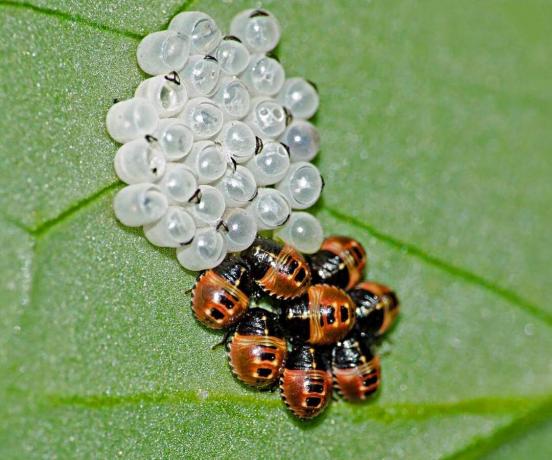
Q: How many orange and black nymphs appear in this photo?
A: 8